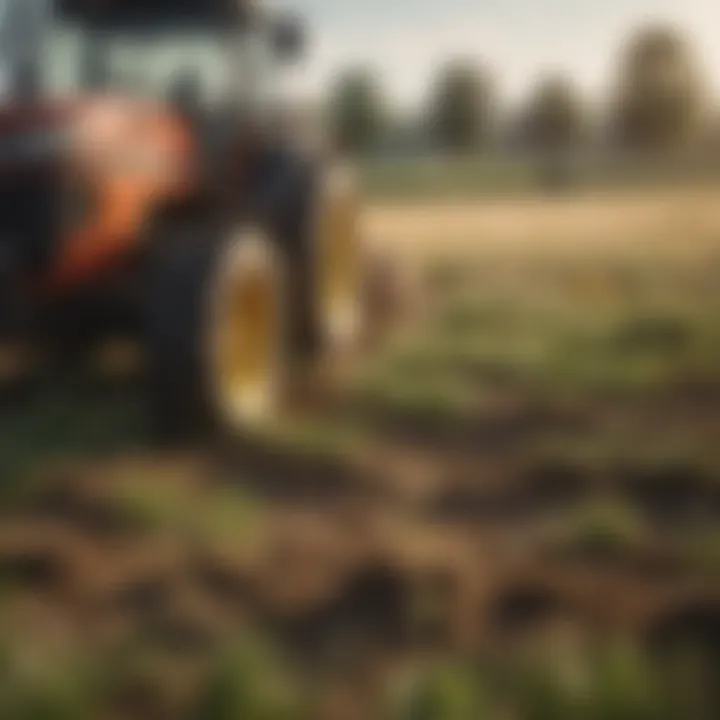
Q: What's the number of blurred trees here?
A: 4